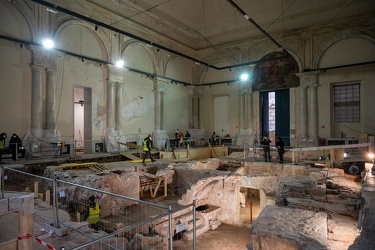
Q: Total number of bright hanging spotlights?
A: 3